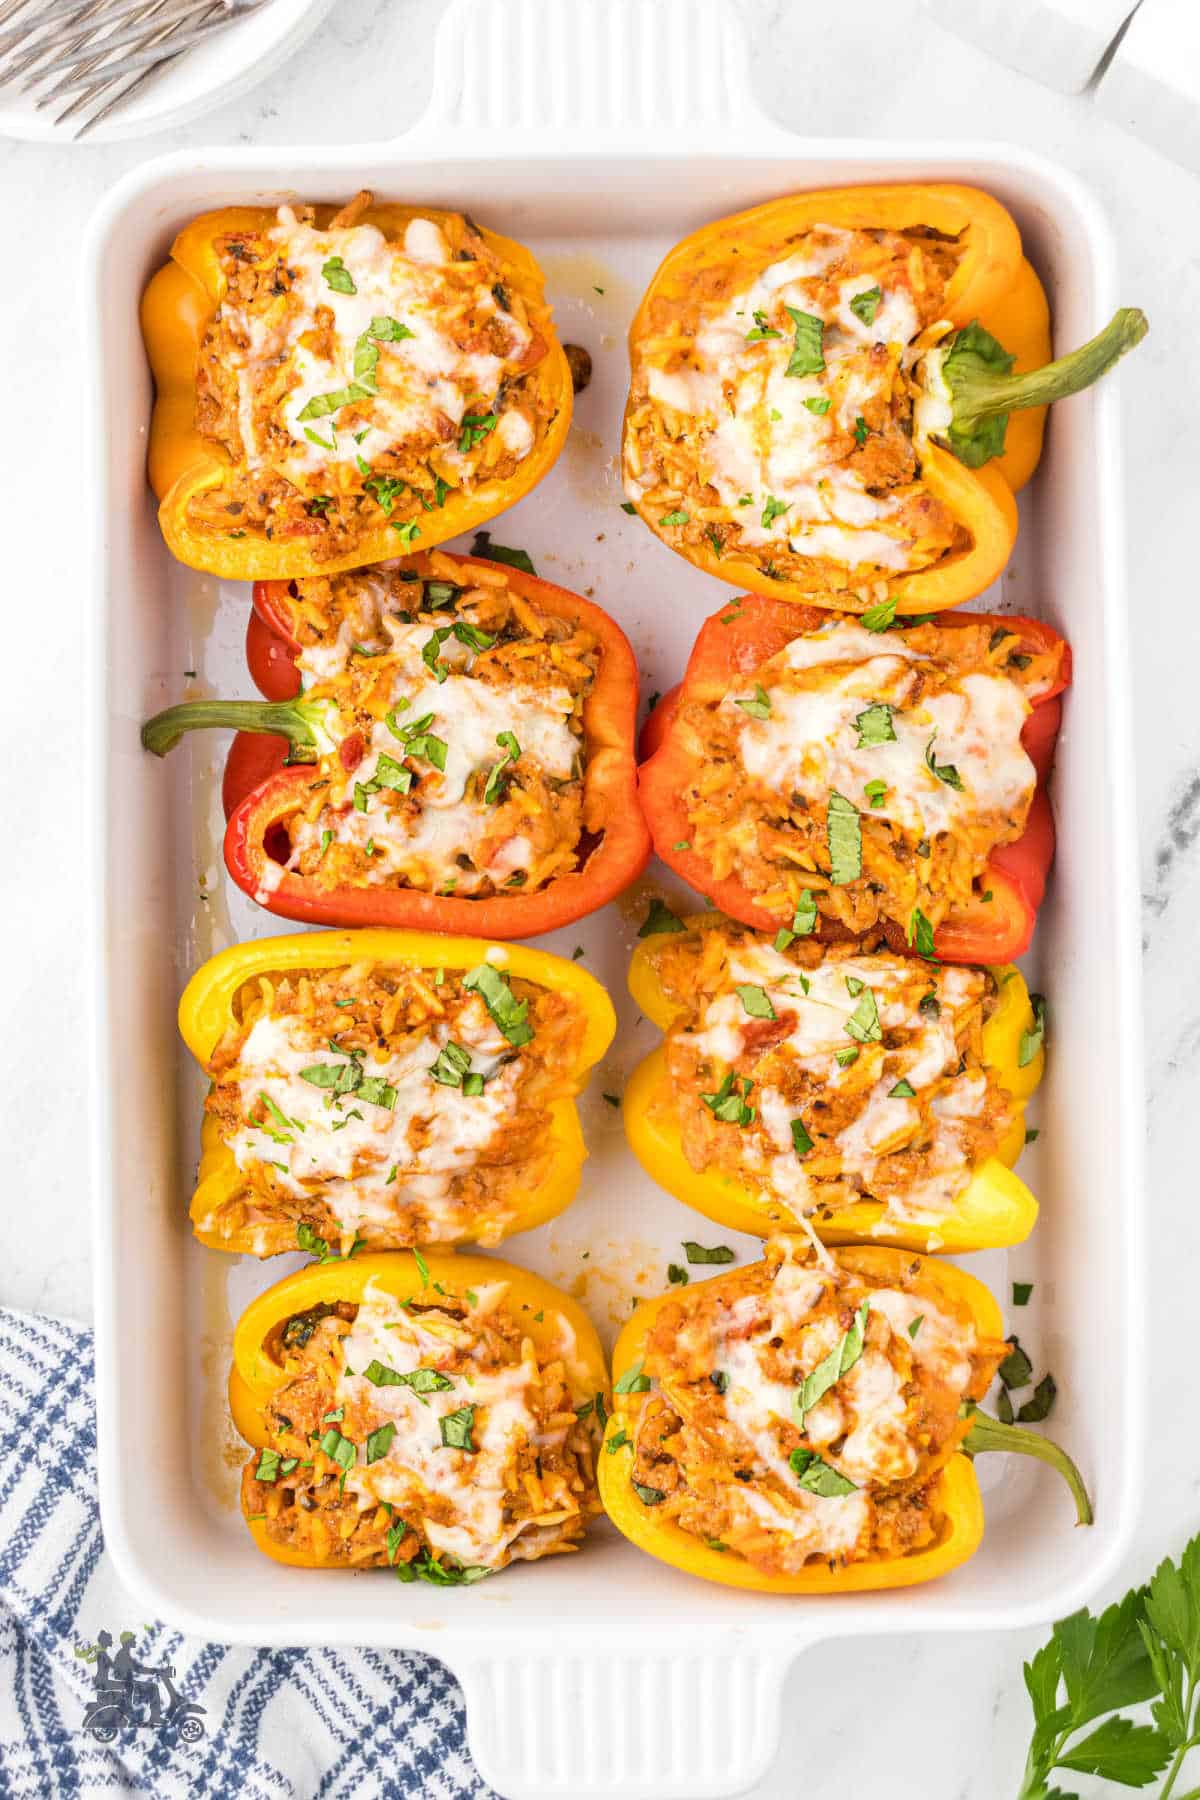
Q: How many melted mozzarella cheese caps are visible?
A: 8